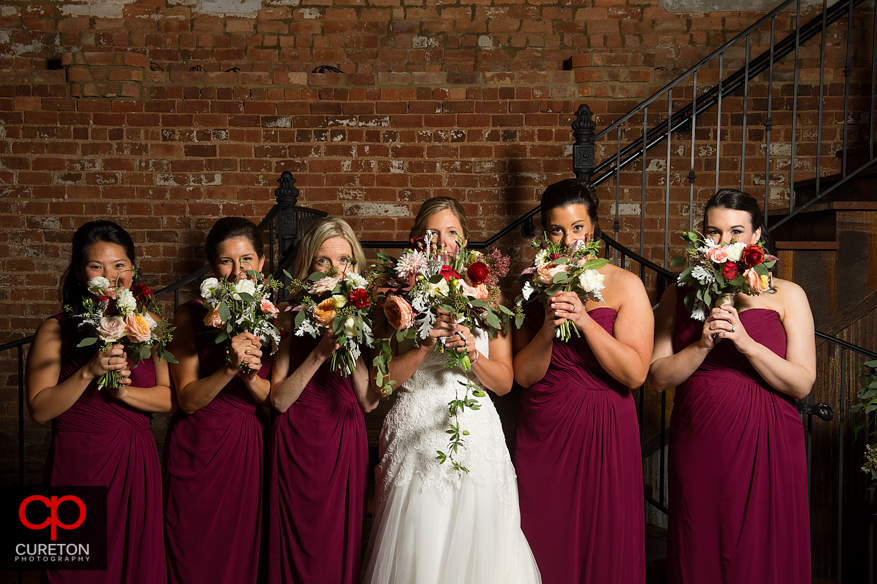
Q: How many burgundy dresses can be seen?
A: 5